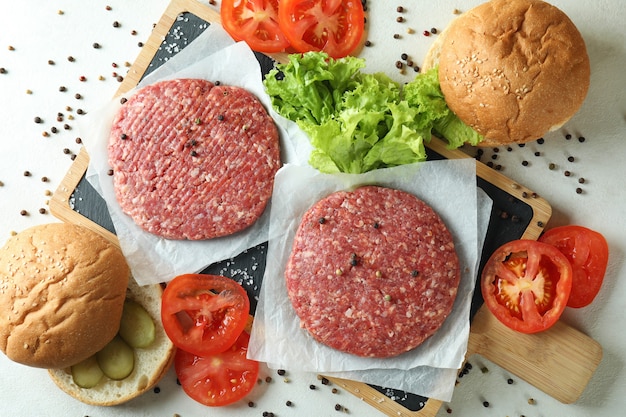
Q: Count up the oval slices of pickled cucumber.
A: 3